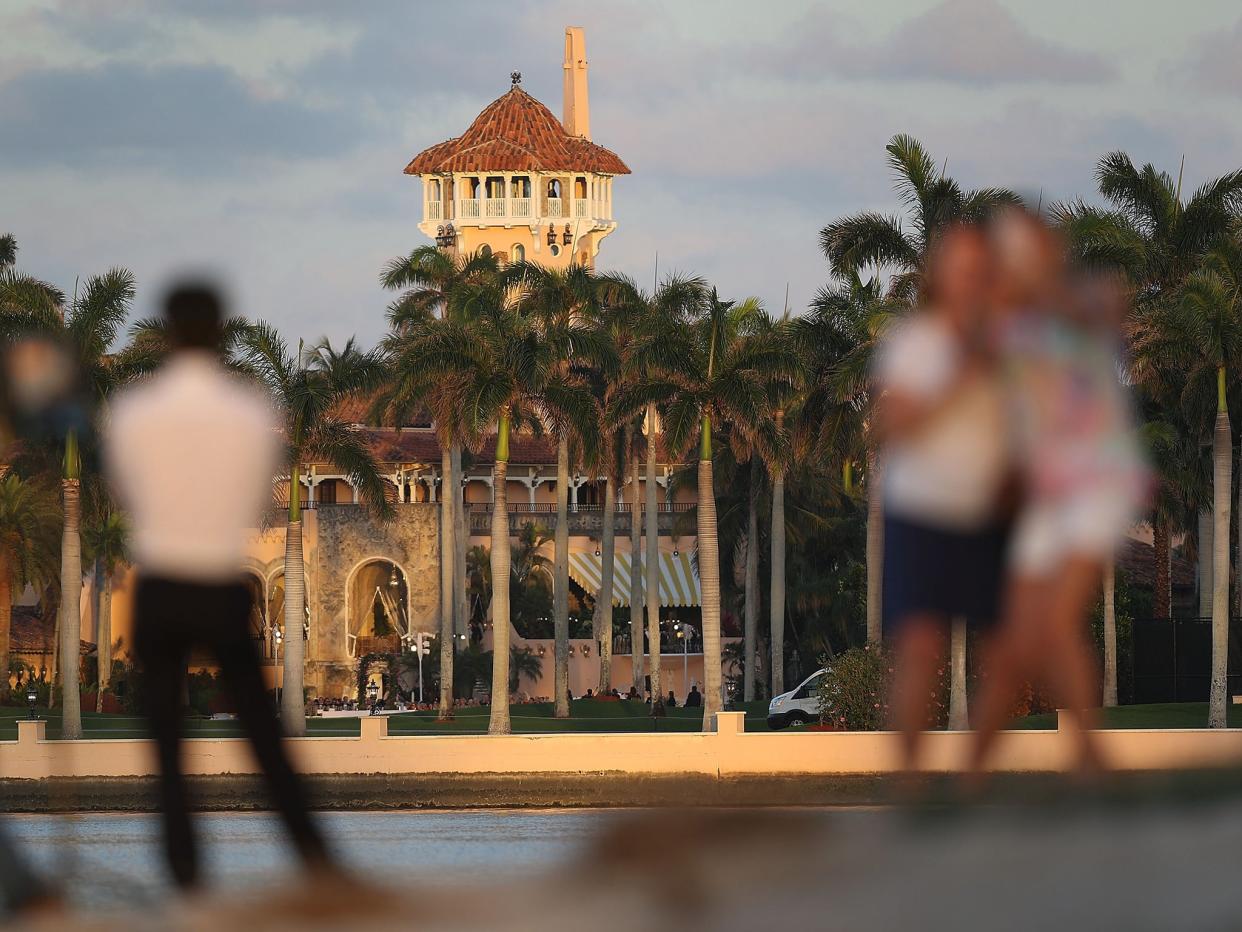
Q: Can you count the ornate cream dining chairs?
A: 0